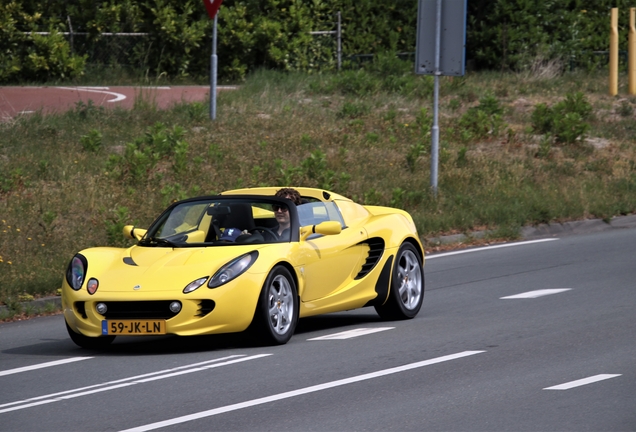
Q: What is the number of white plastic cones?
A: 0